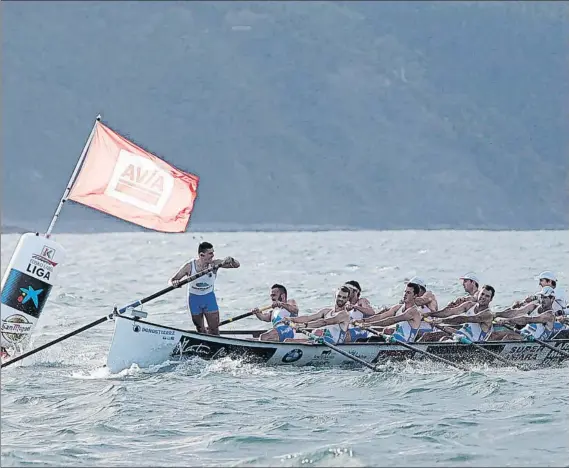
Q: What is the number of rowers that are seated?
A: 9